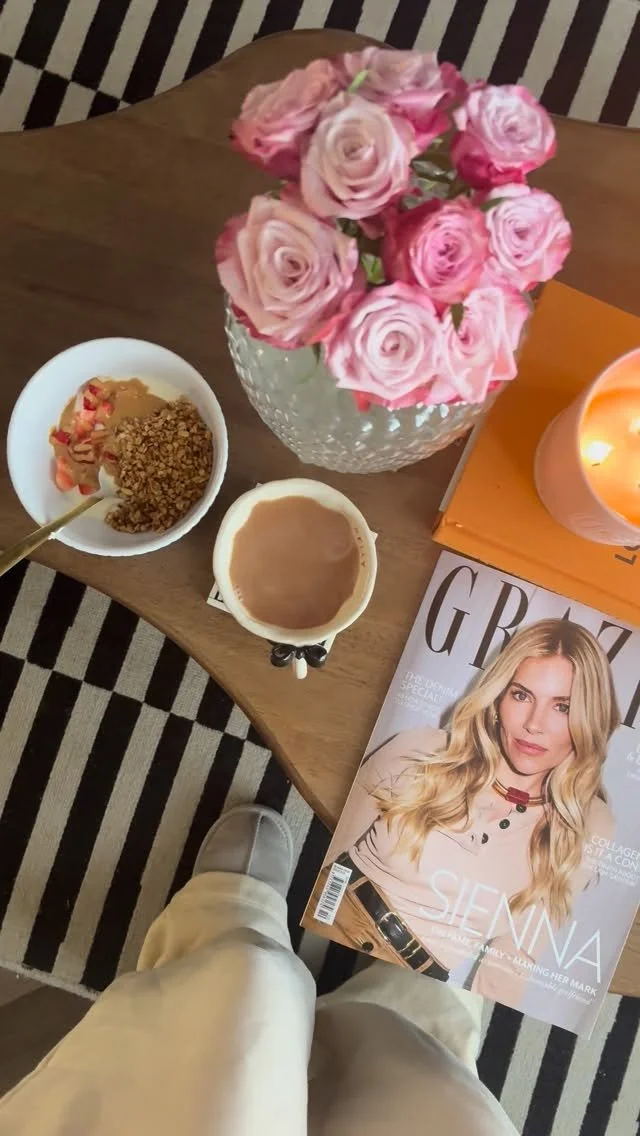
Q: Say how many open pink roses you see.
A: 9